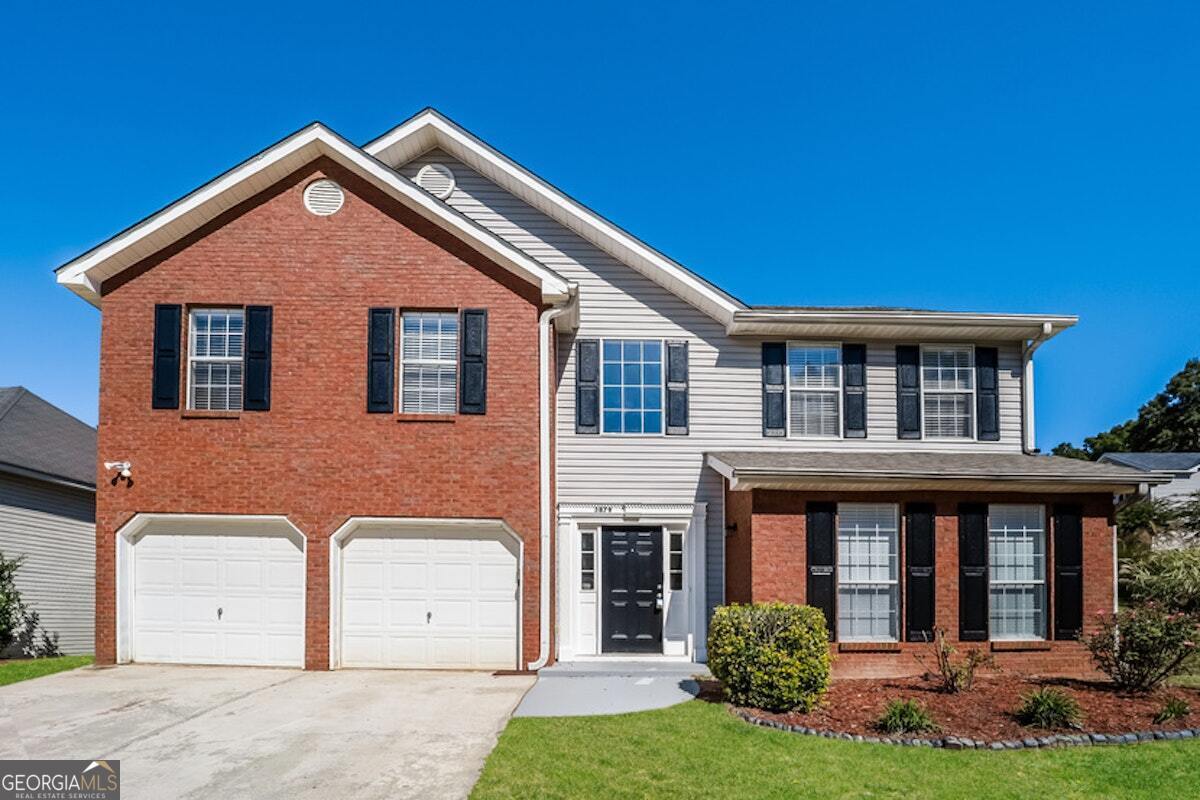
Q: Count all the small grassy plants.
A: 3